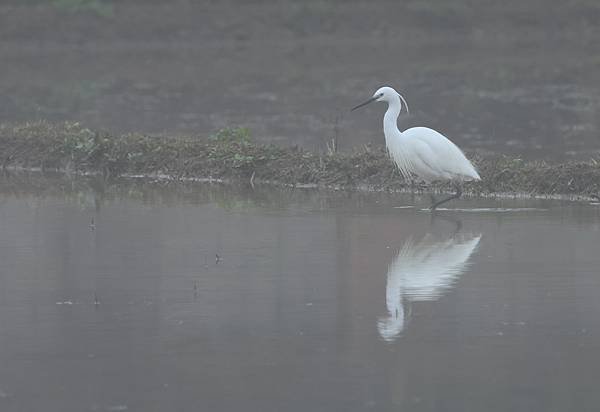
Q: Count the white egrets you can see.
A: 1